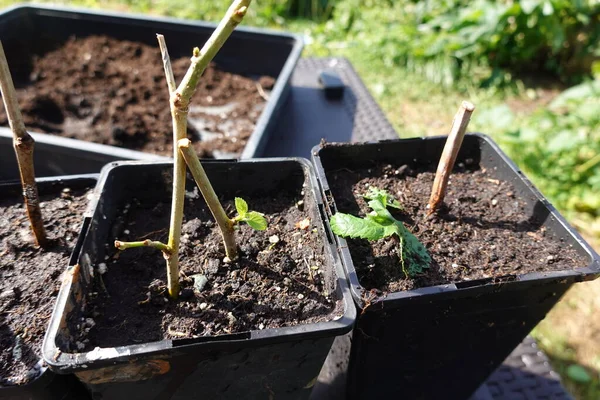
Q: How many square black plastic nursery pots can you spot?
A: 3